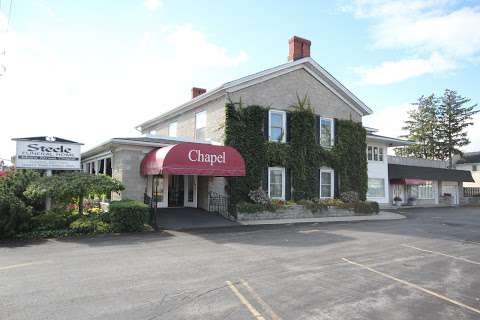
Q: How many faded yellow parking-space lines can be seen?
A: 5